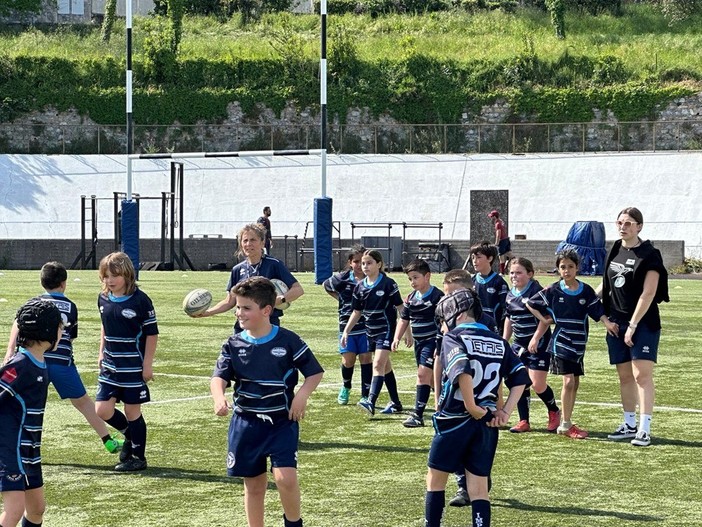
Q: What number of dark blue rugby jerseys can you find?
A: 12